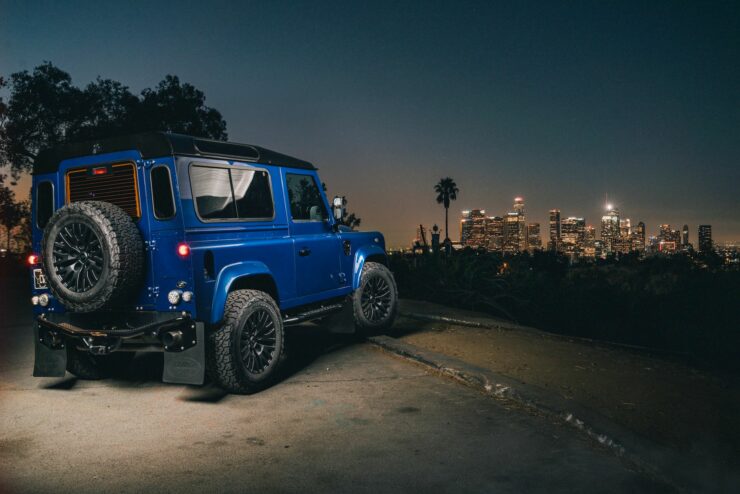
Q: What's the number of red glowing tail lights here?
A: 2